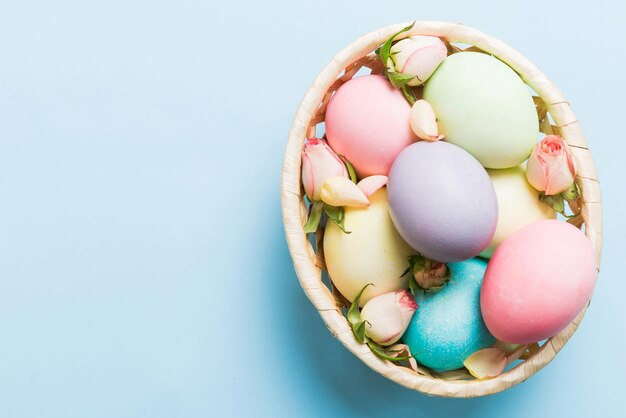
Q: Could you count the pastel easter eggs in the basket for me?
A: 7